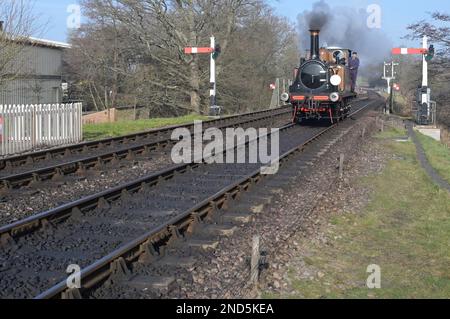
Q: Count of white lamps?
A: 1